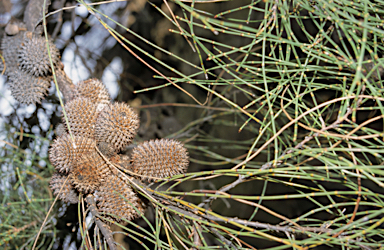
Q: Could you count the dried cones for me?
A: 11